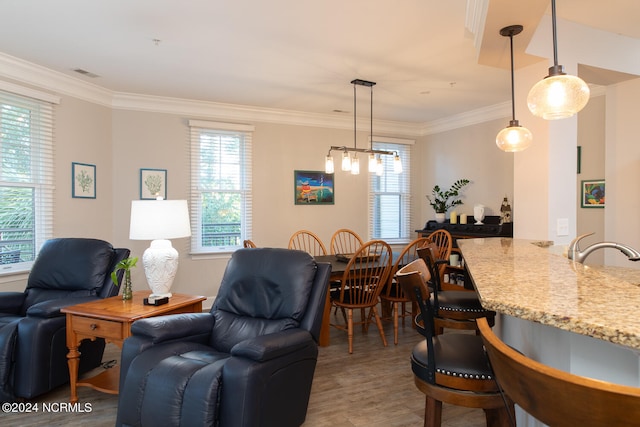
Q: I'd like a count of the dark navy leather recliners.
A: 2